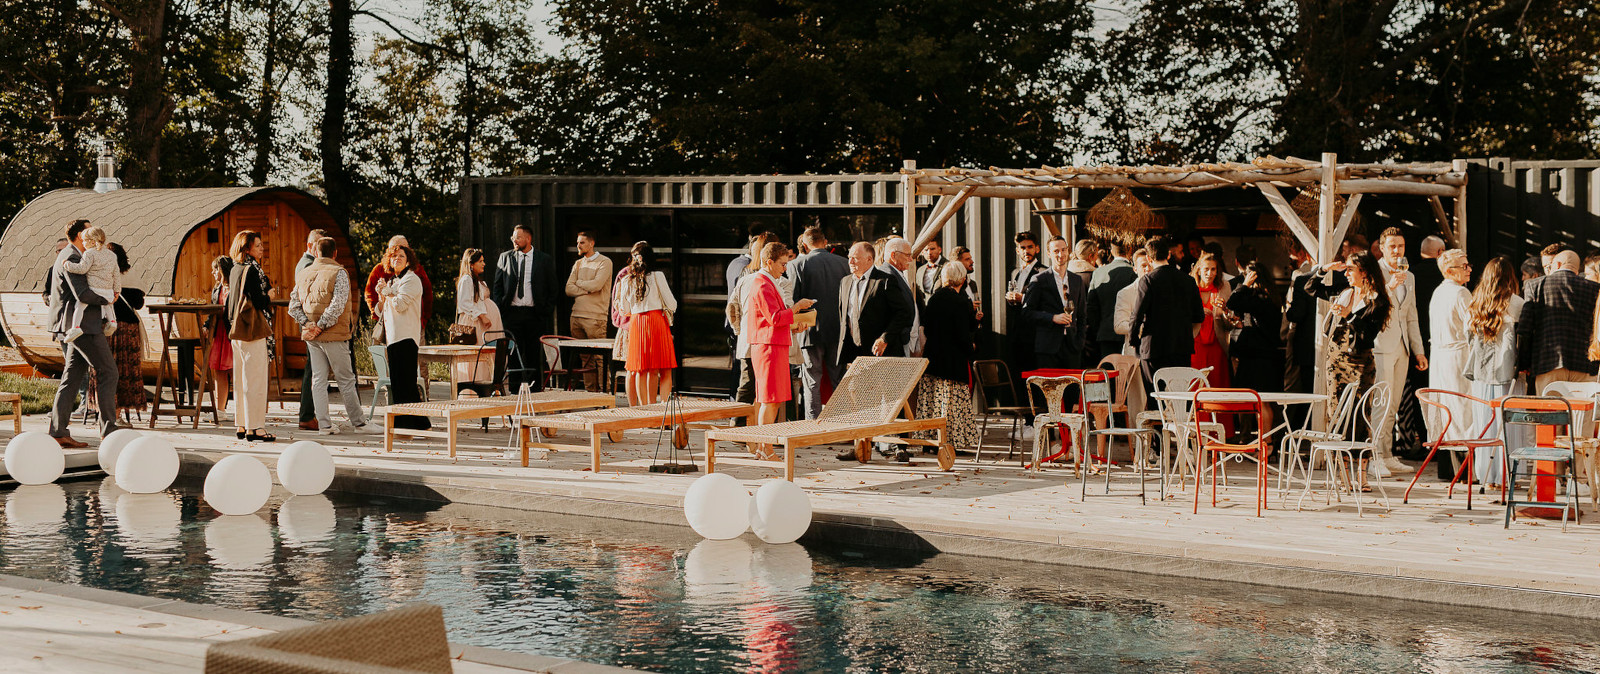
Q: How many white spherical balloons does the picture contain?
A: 7